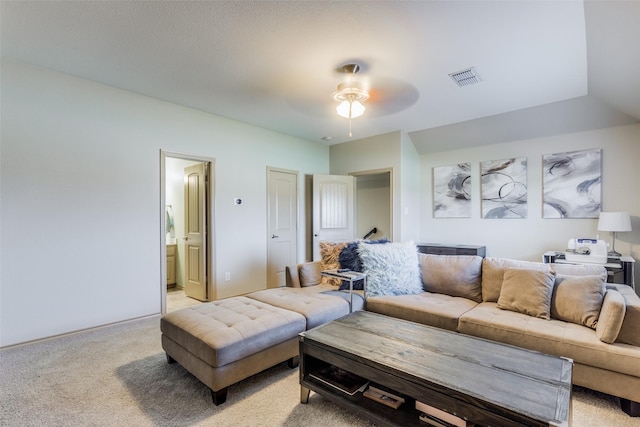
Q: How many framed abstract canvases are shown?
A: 3